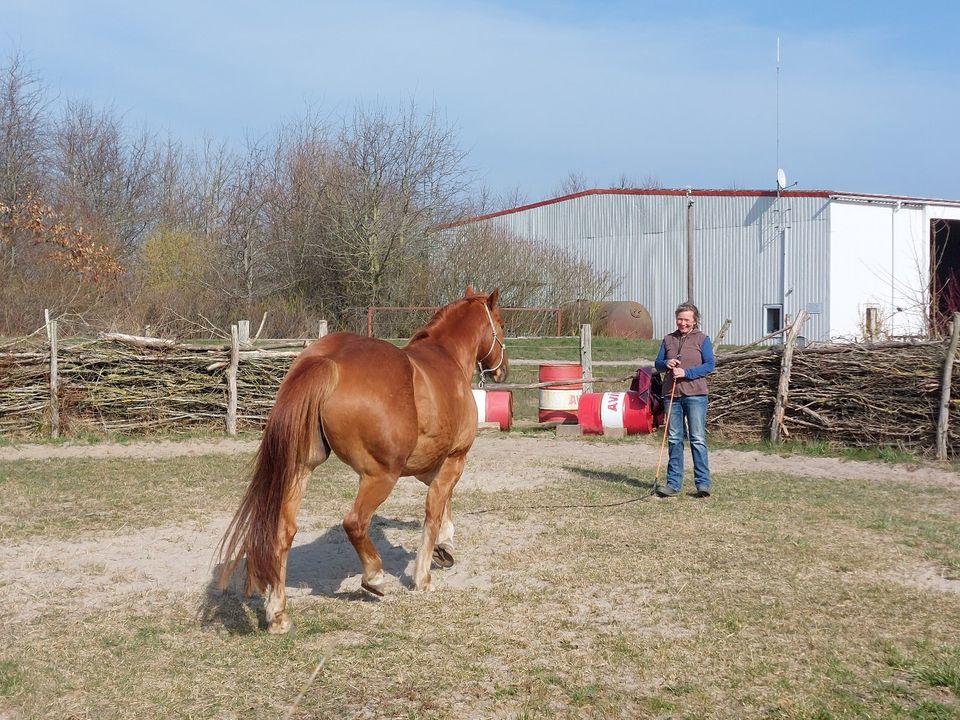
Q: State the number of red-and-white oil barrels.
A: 3